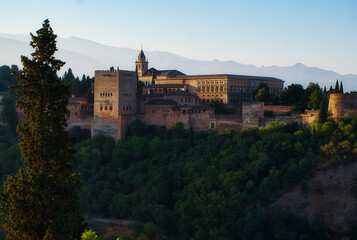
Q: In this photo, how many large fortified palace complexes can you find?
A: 1